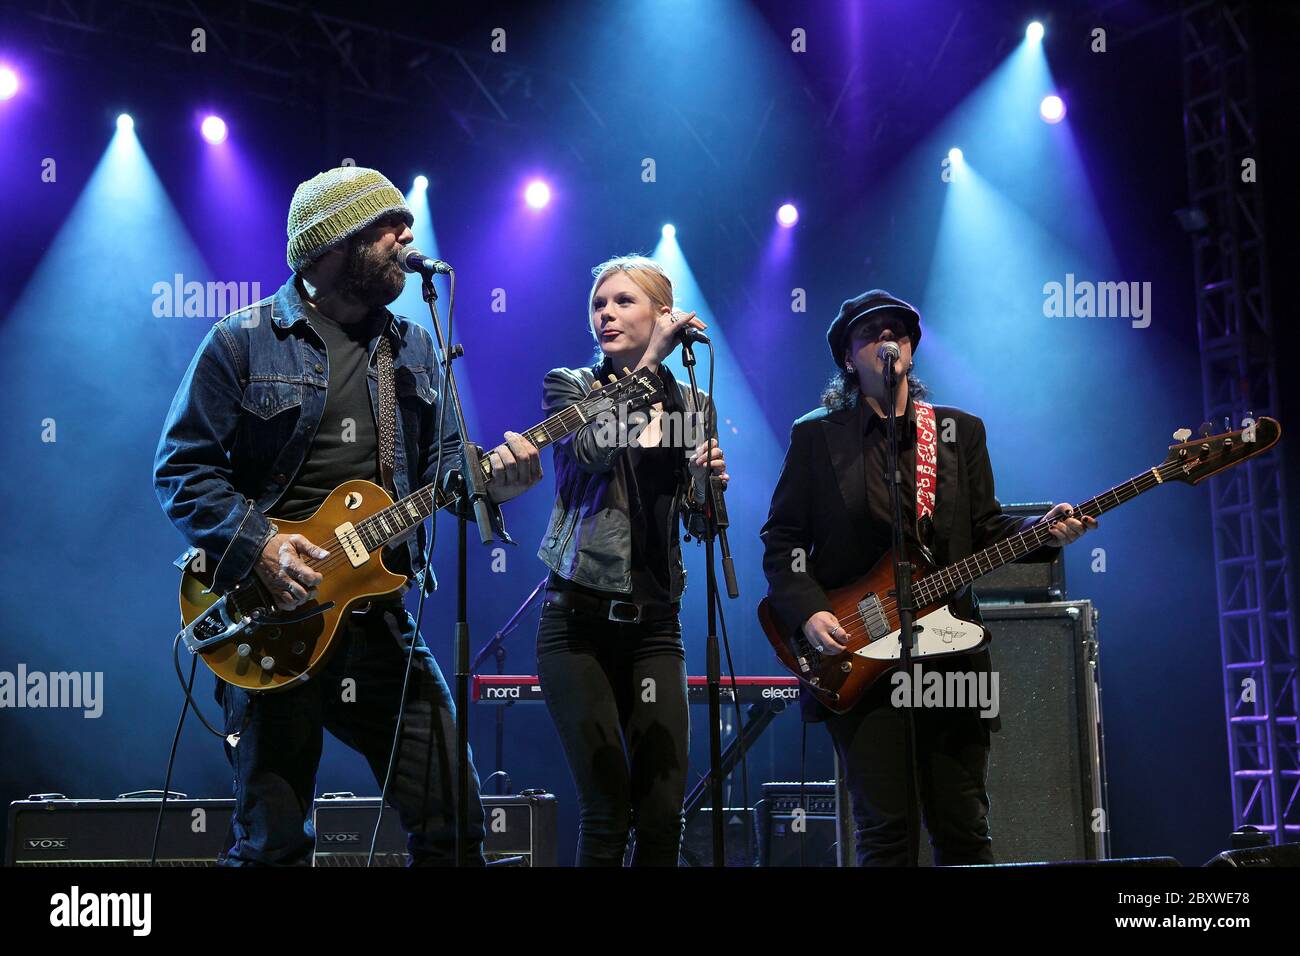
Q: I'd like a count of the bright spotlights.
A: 10